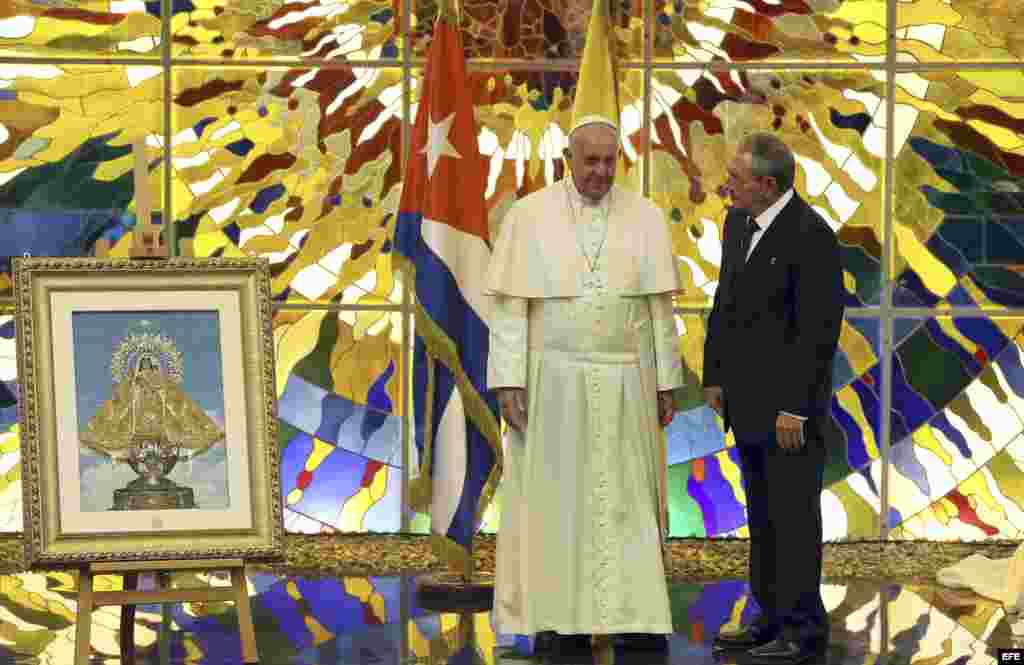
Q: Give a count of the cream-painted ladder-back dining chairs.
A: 0